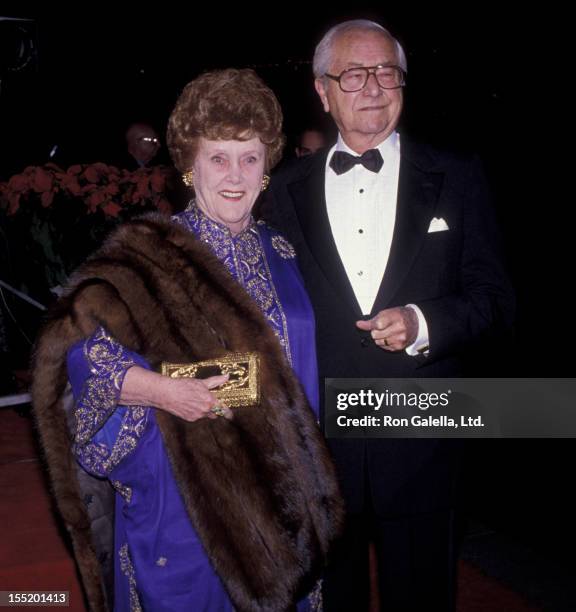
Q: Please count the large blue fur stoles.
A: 0